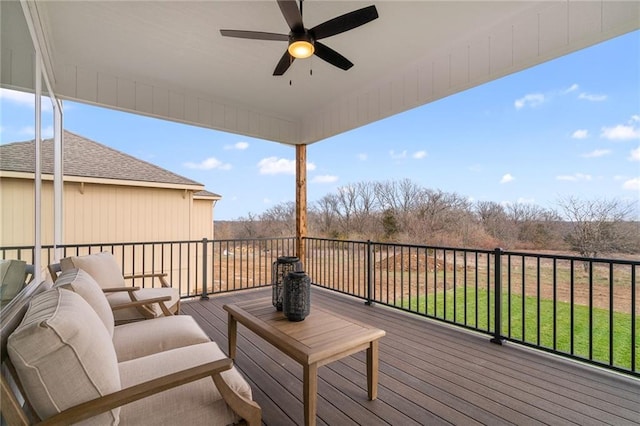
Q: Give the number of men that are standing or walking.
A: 0